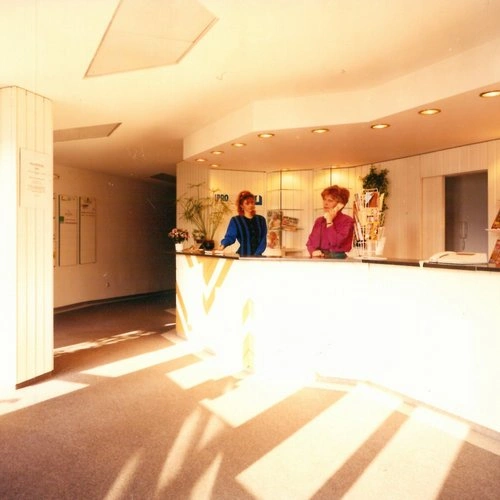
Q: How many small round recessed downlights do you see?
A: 9